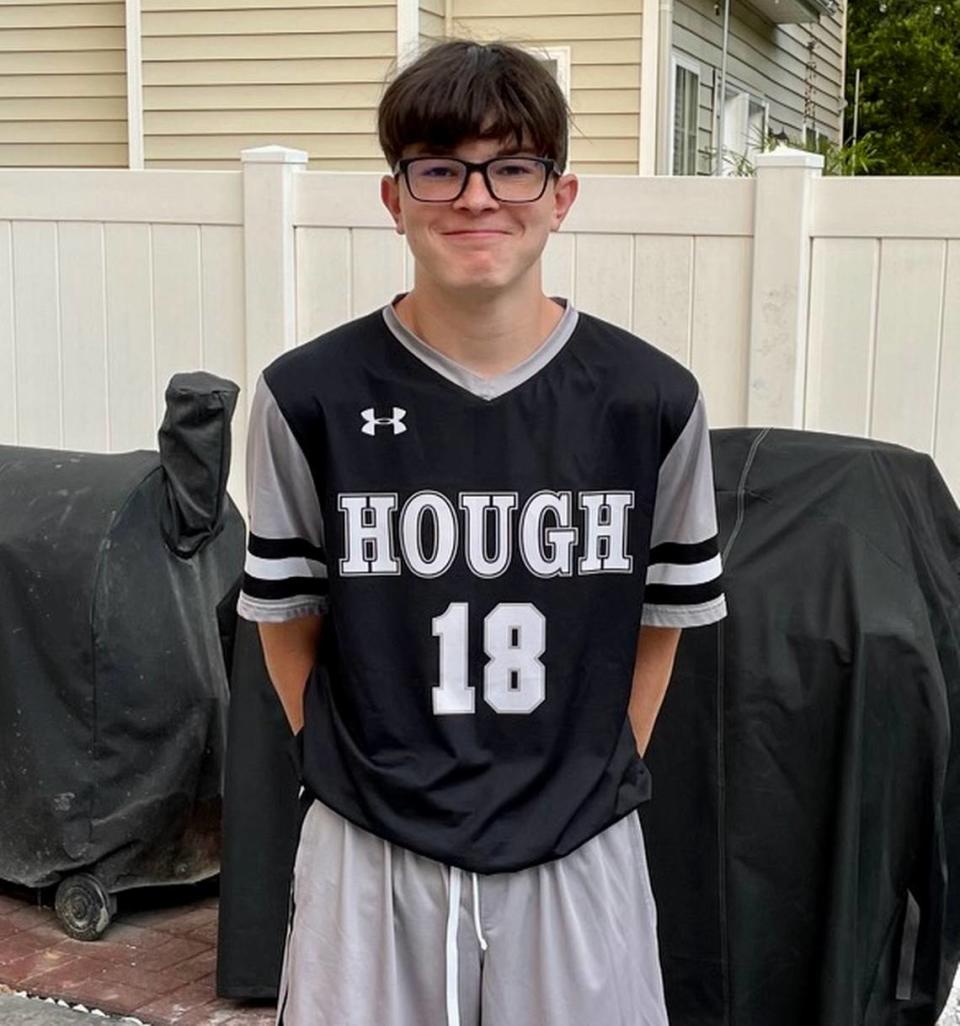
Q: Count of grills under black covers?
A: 2